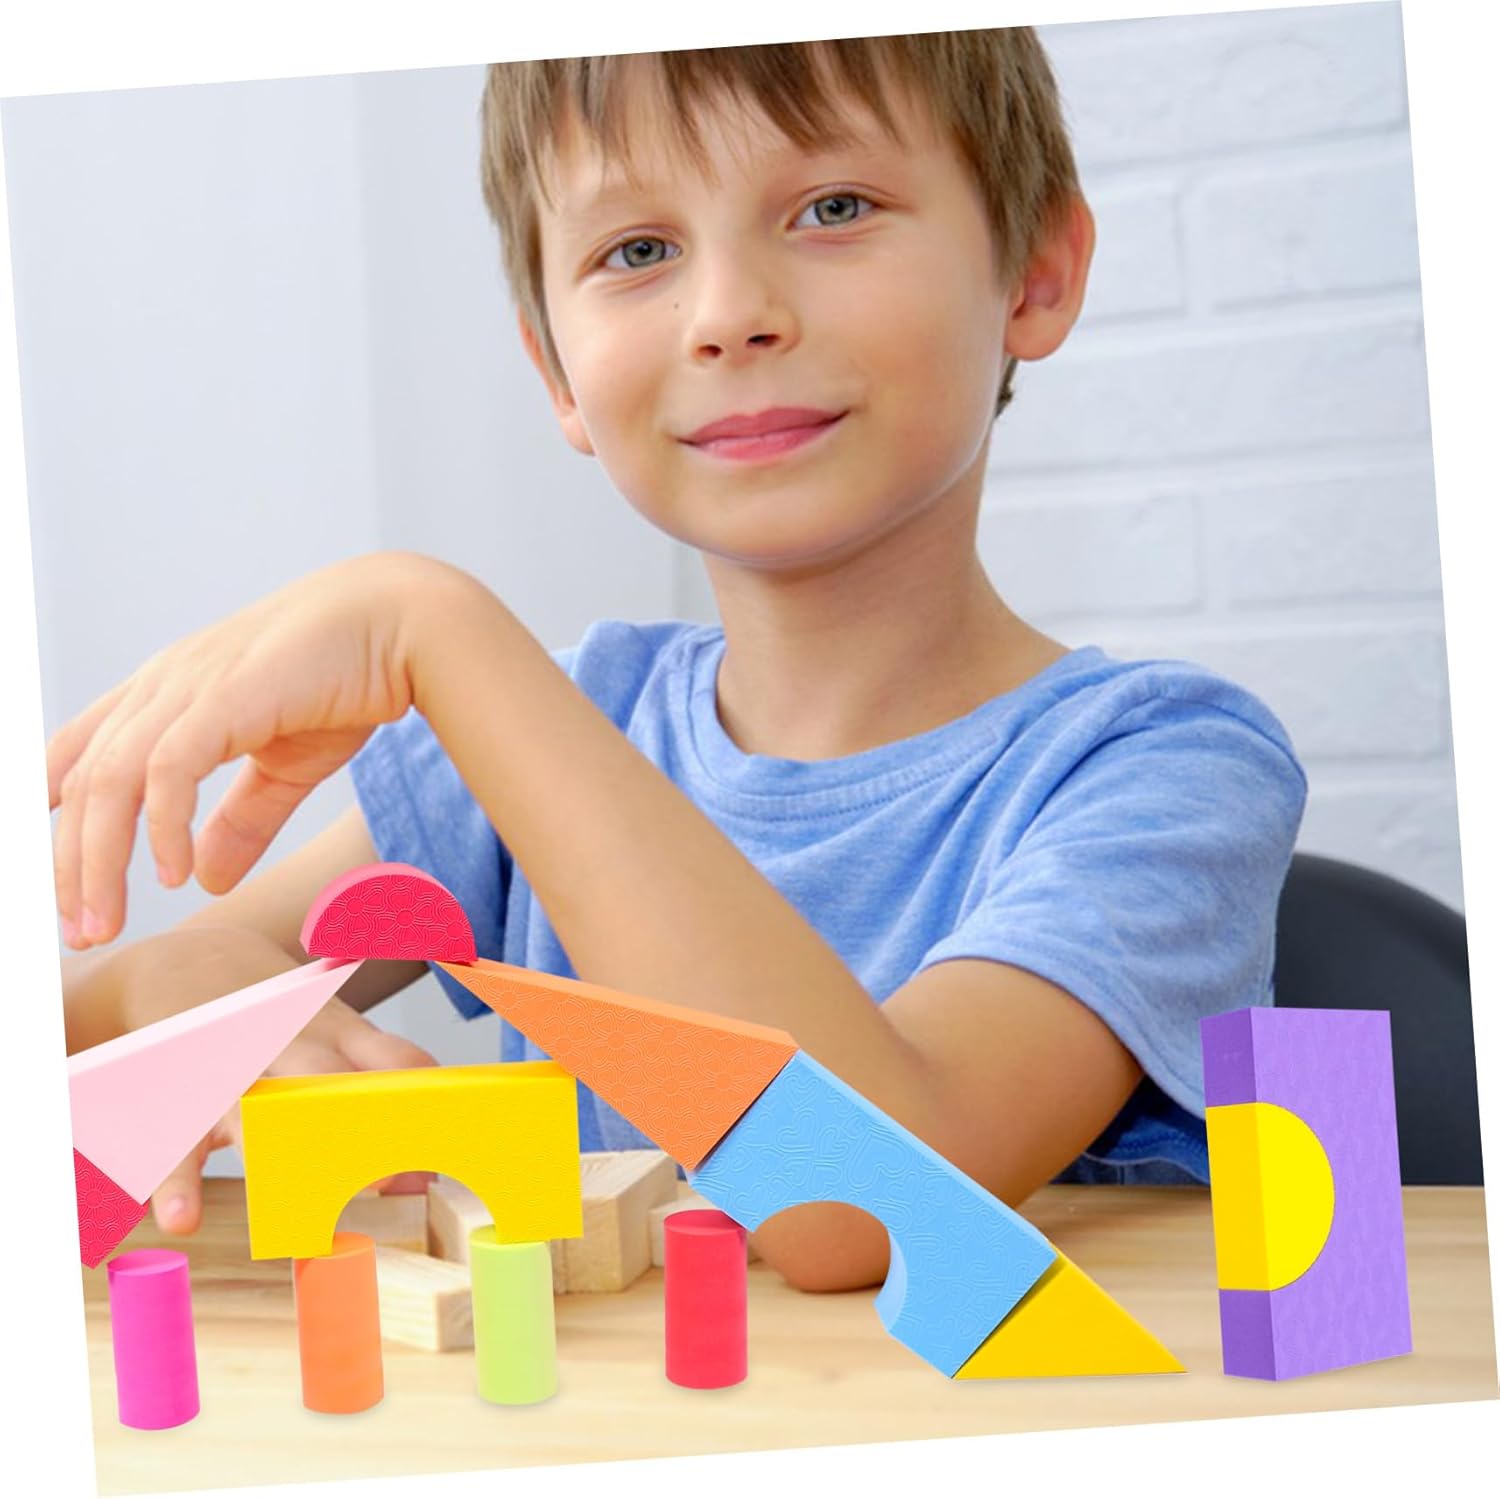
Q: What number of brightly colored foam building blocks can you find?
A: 13